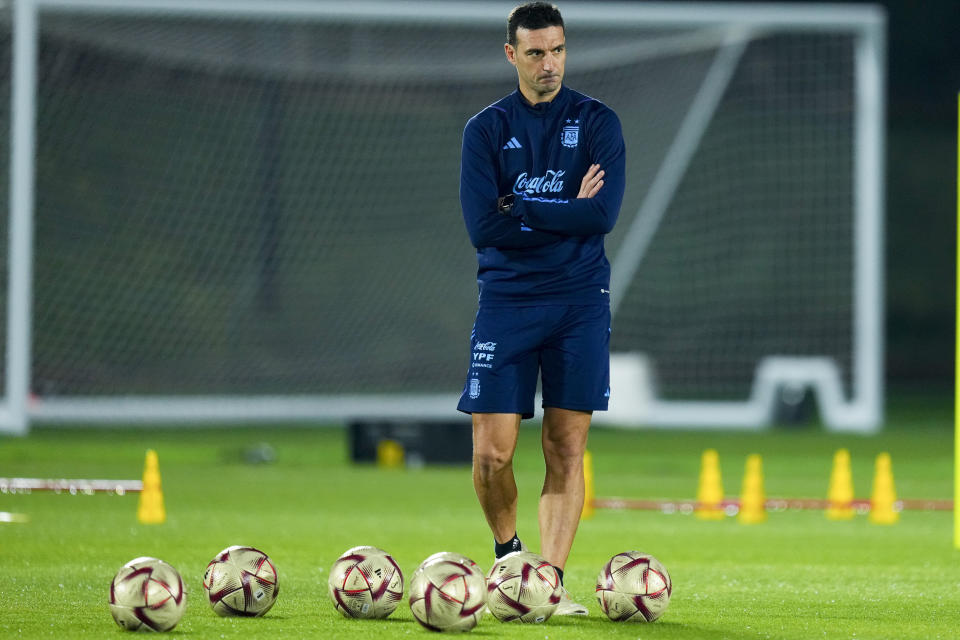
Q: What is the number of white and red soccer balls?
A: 6